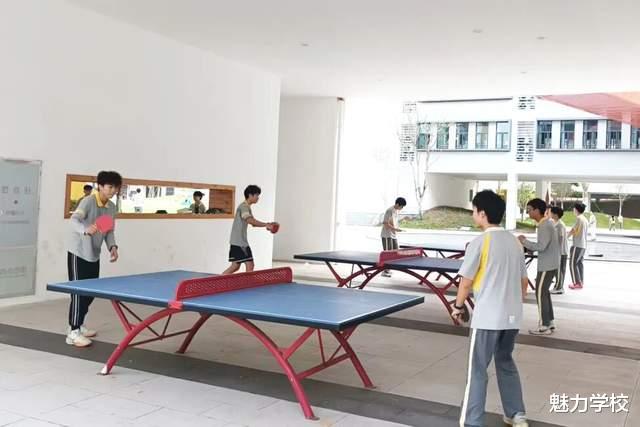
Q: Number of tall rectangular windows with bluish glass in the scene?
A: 10